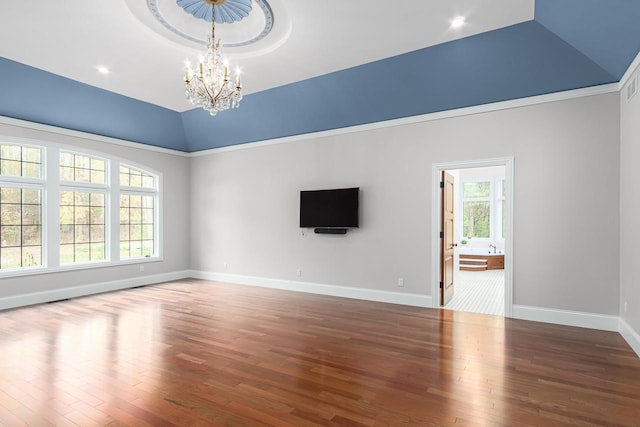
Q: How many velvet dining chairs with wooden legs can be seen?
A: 0